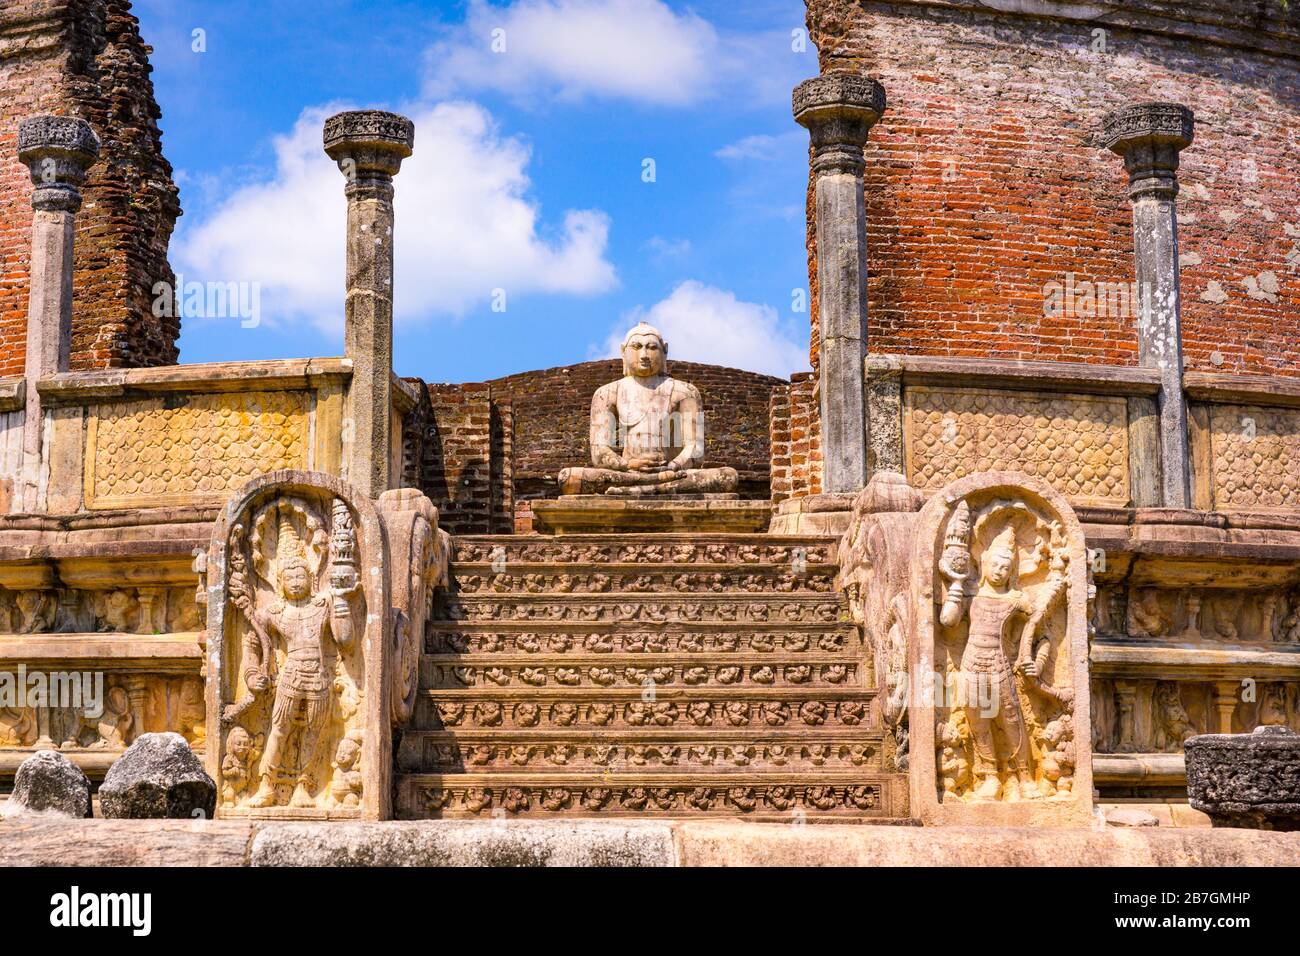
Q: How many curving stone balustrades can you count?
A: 2